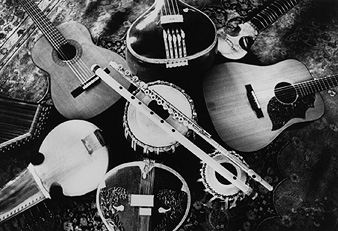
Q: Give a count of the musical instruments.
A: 11